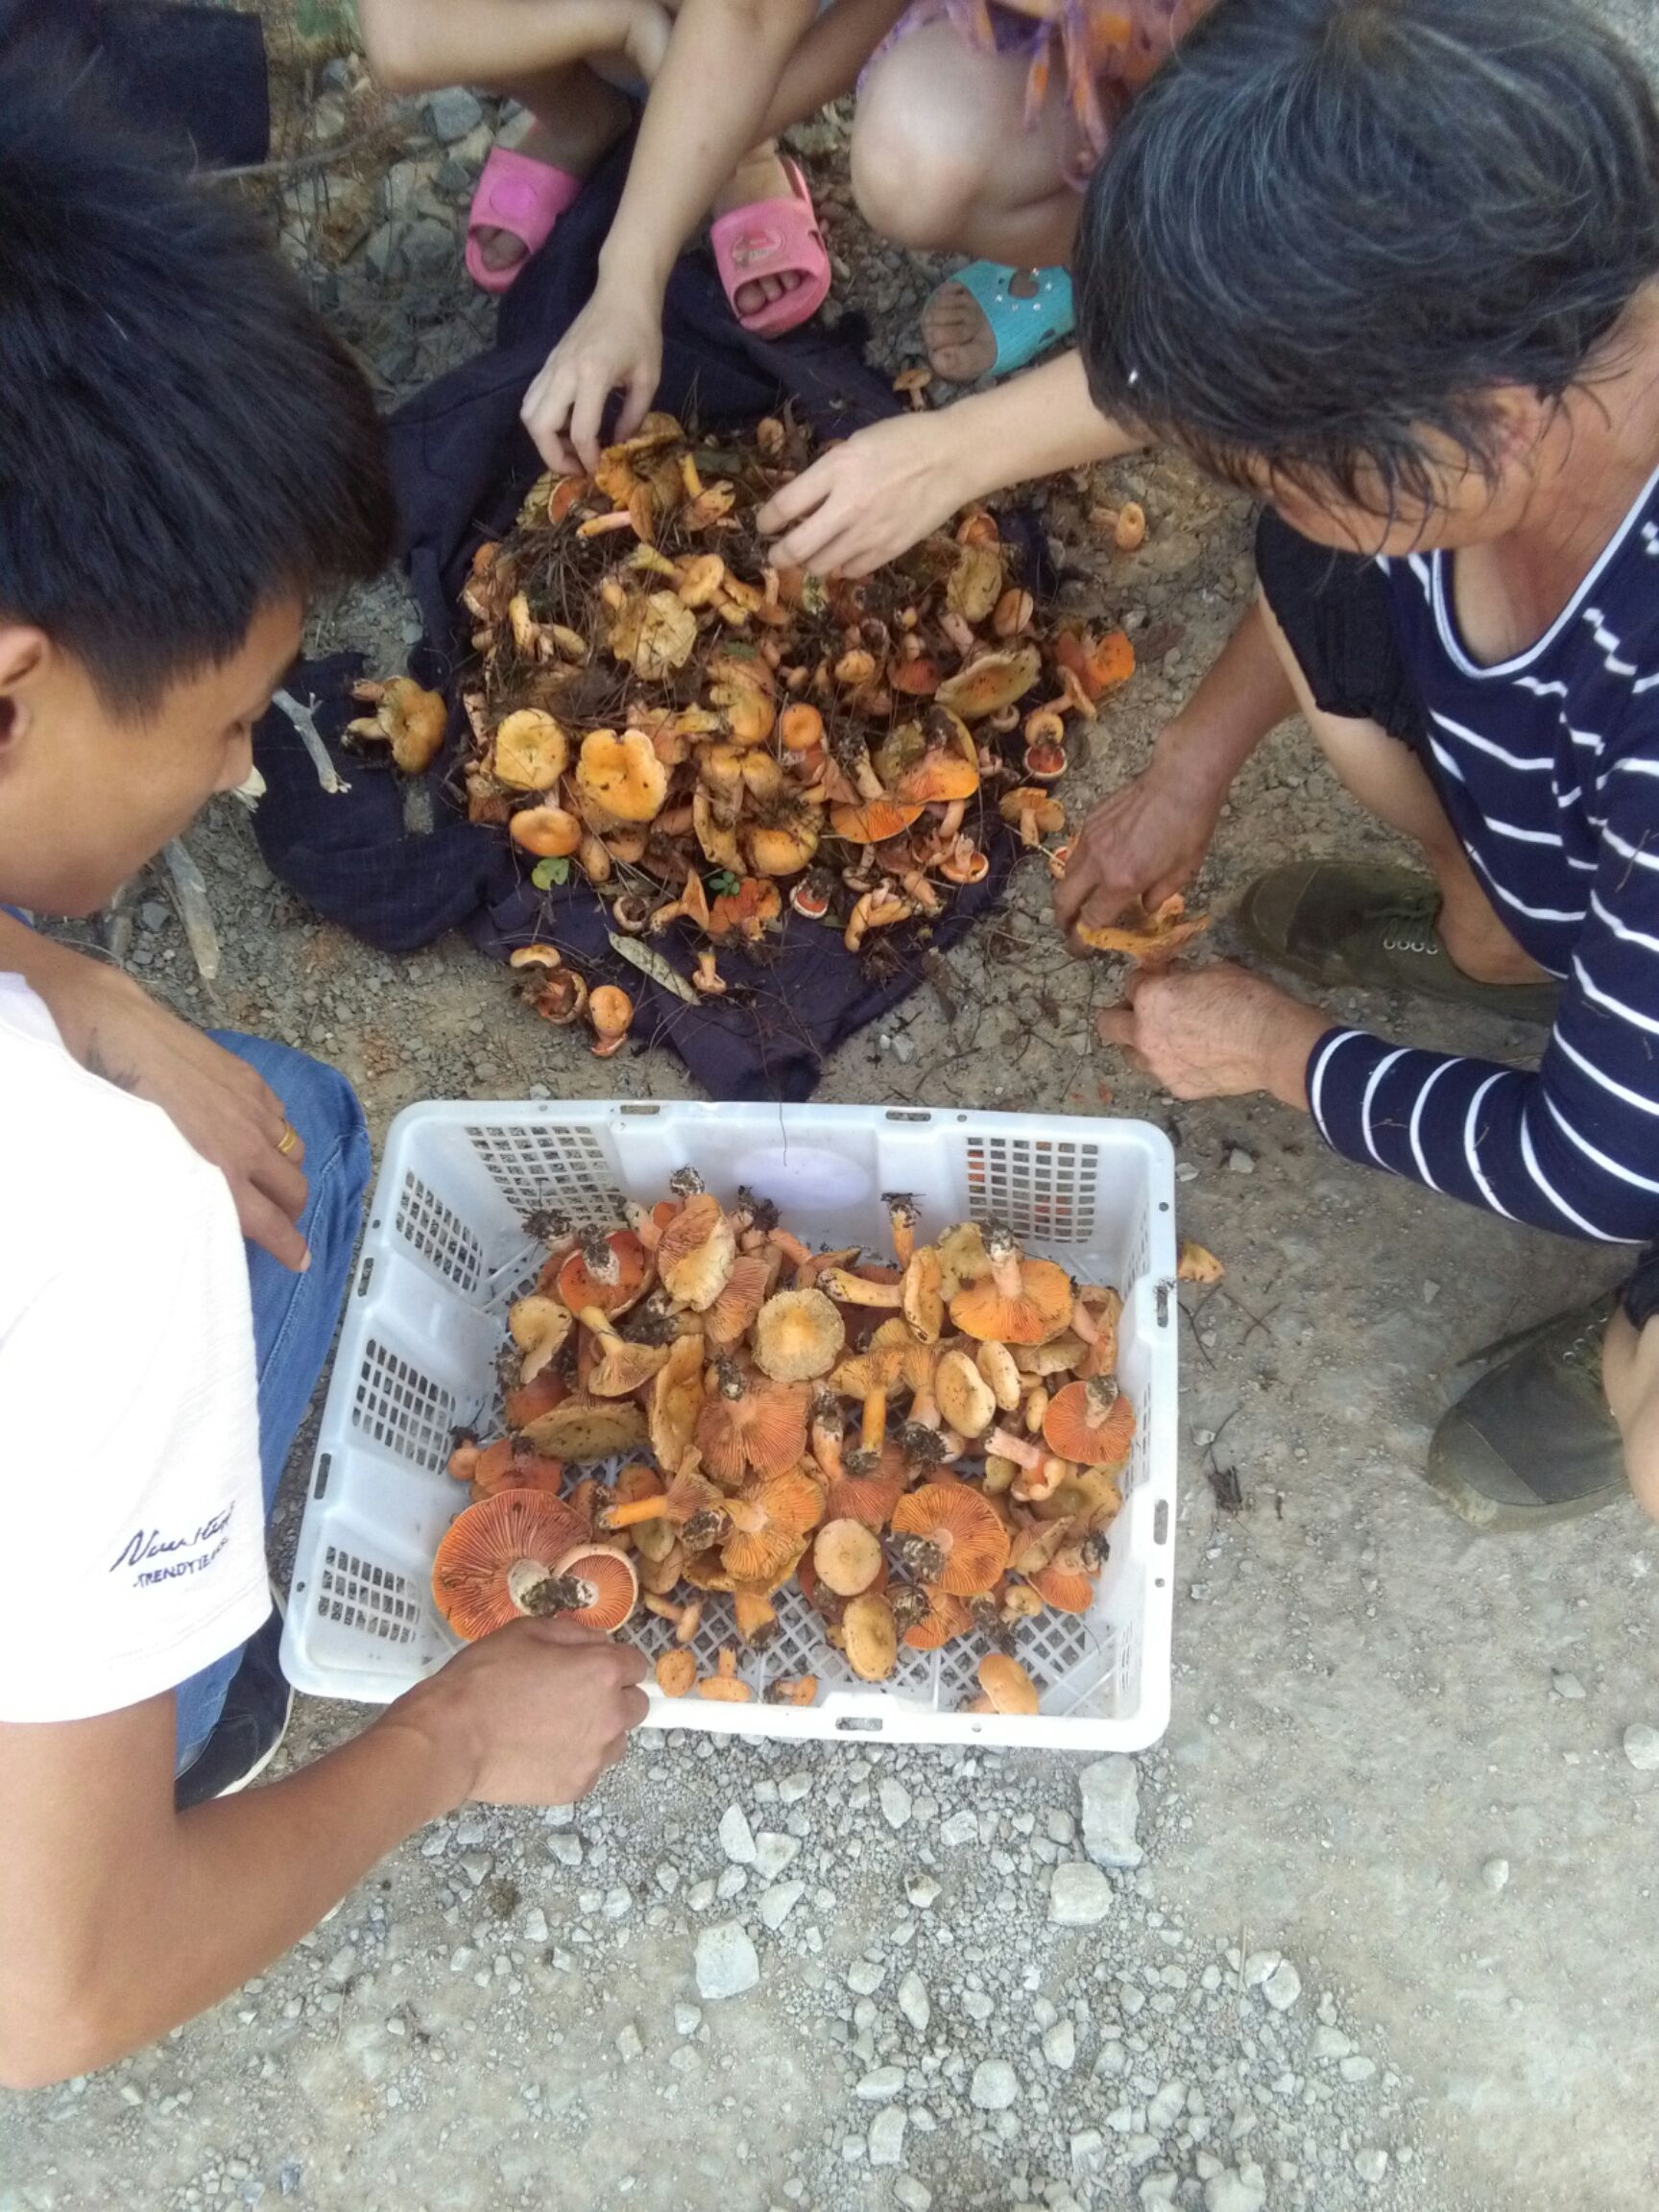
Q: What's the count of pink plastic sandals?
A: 2